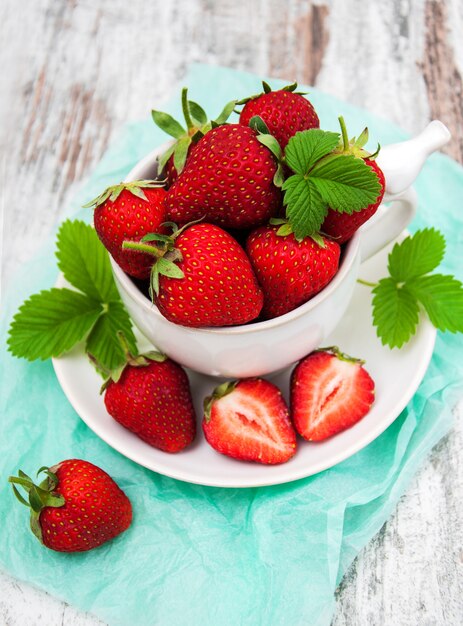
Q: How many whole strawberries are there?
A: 9